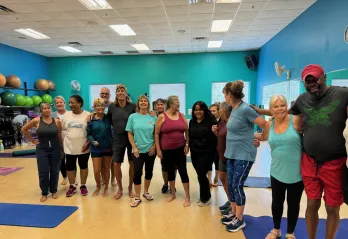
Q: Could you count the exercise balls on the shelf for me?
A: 9